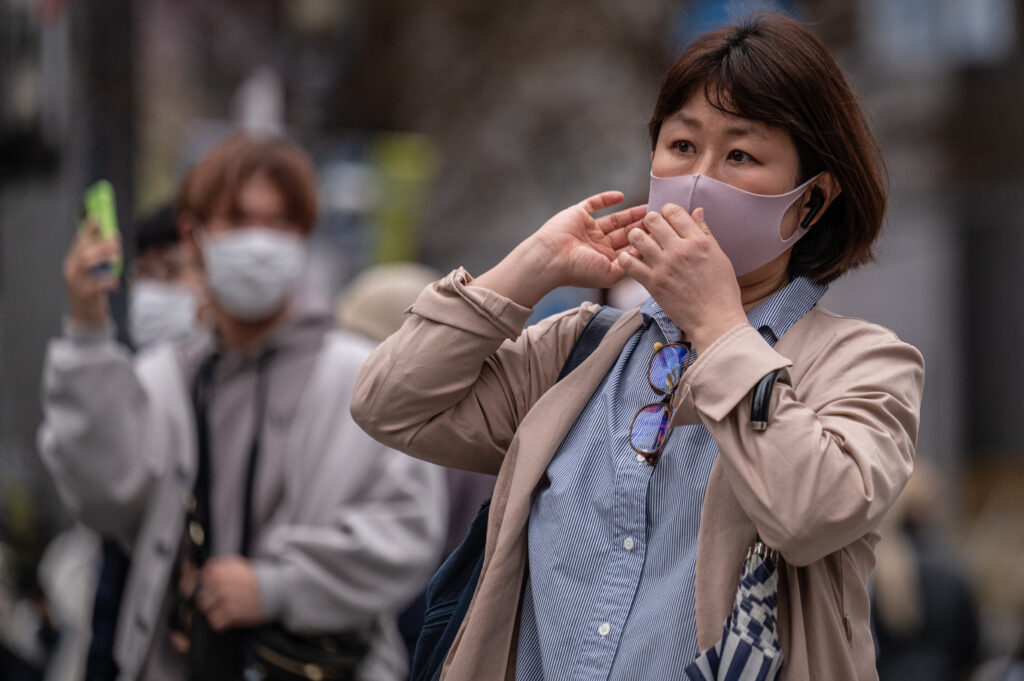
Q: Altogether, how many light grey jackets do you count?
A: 1